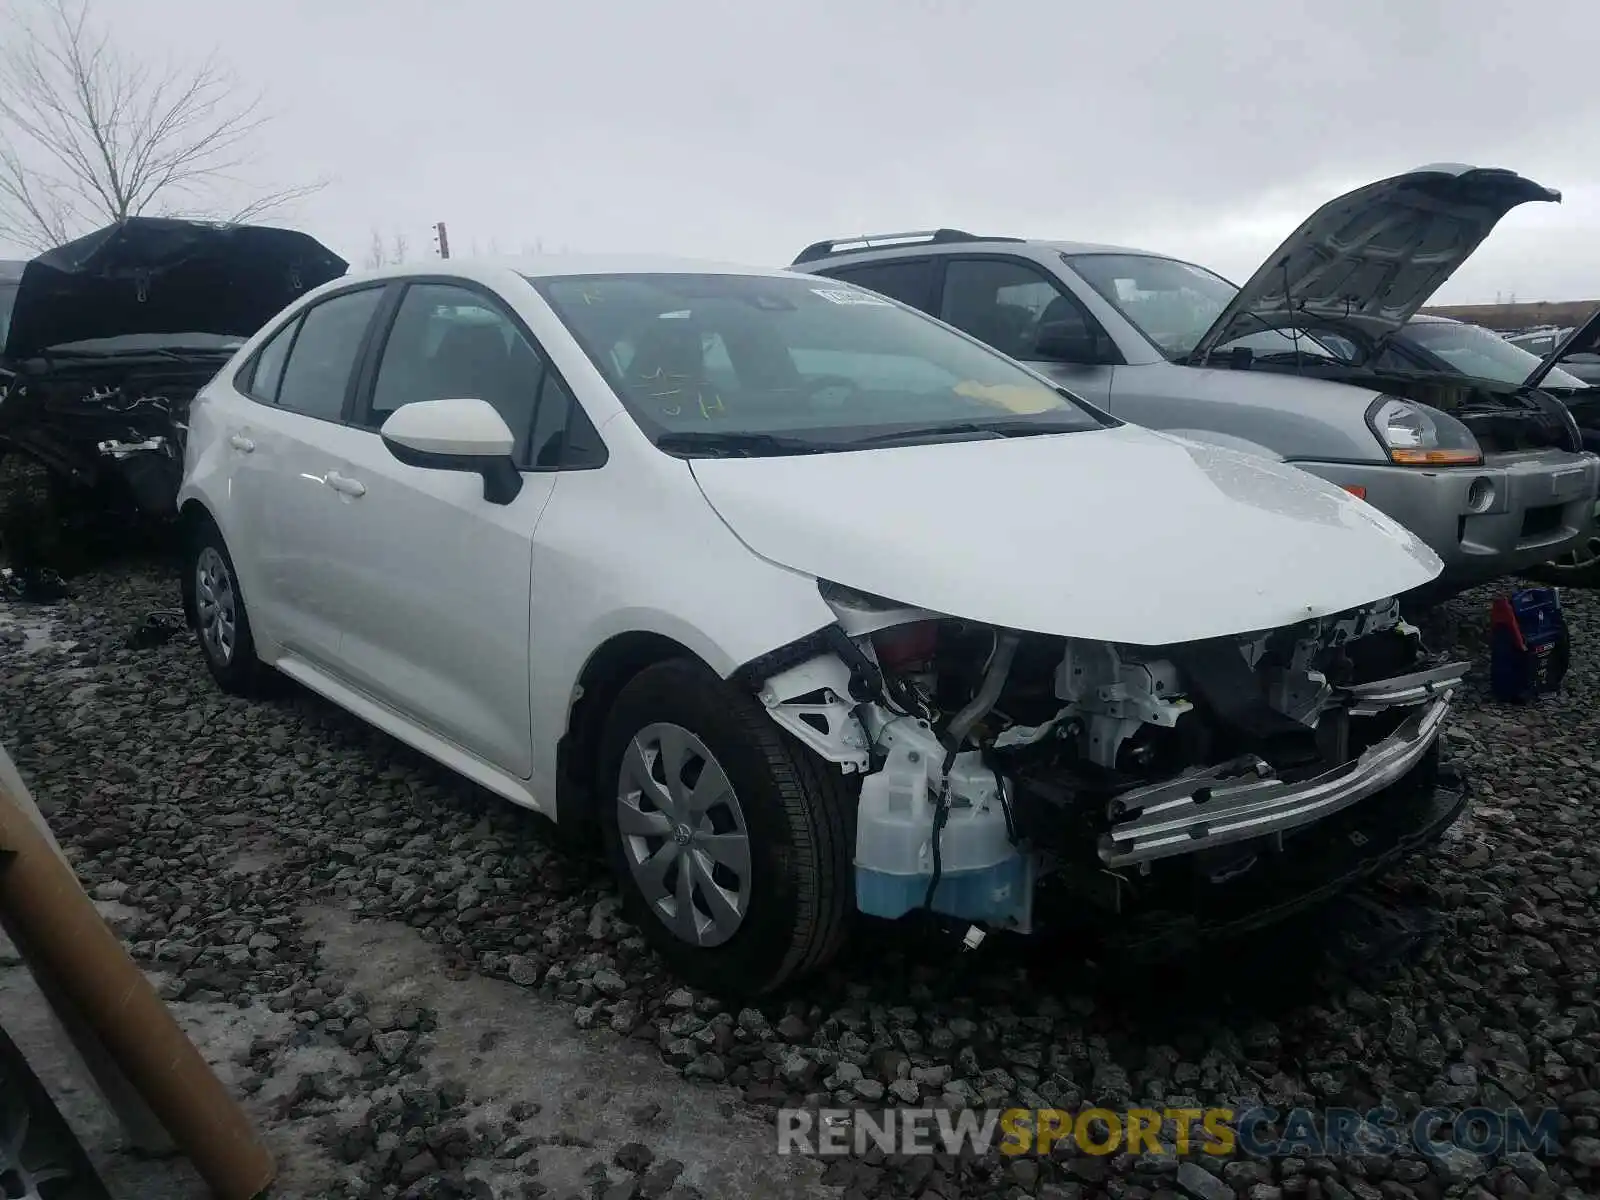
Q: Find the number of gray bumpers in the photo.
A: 1